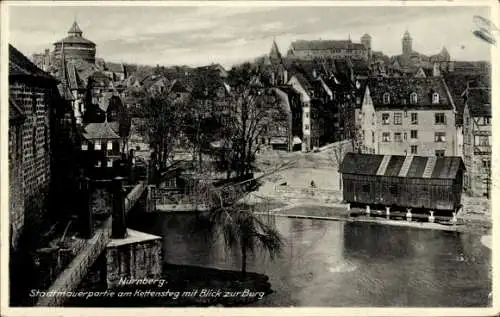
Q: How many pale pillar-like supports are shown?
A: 6